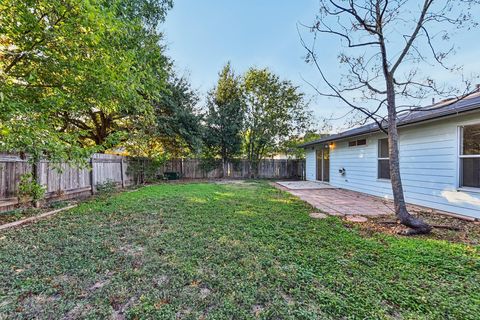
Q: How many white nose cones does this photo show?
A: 0